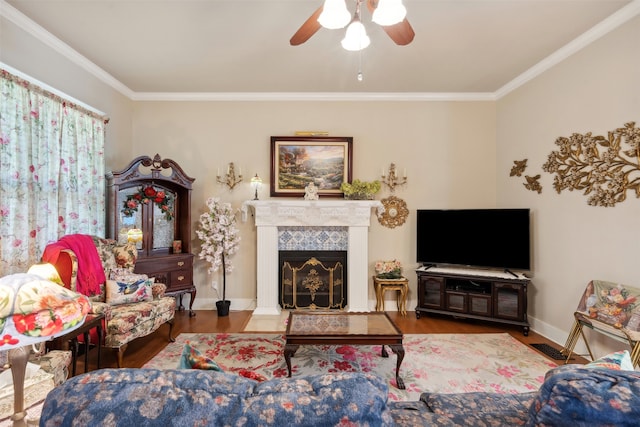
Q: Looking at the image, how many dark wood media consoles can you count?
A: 1